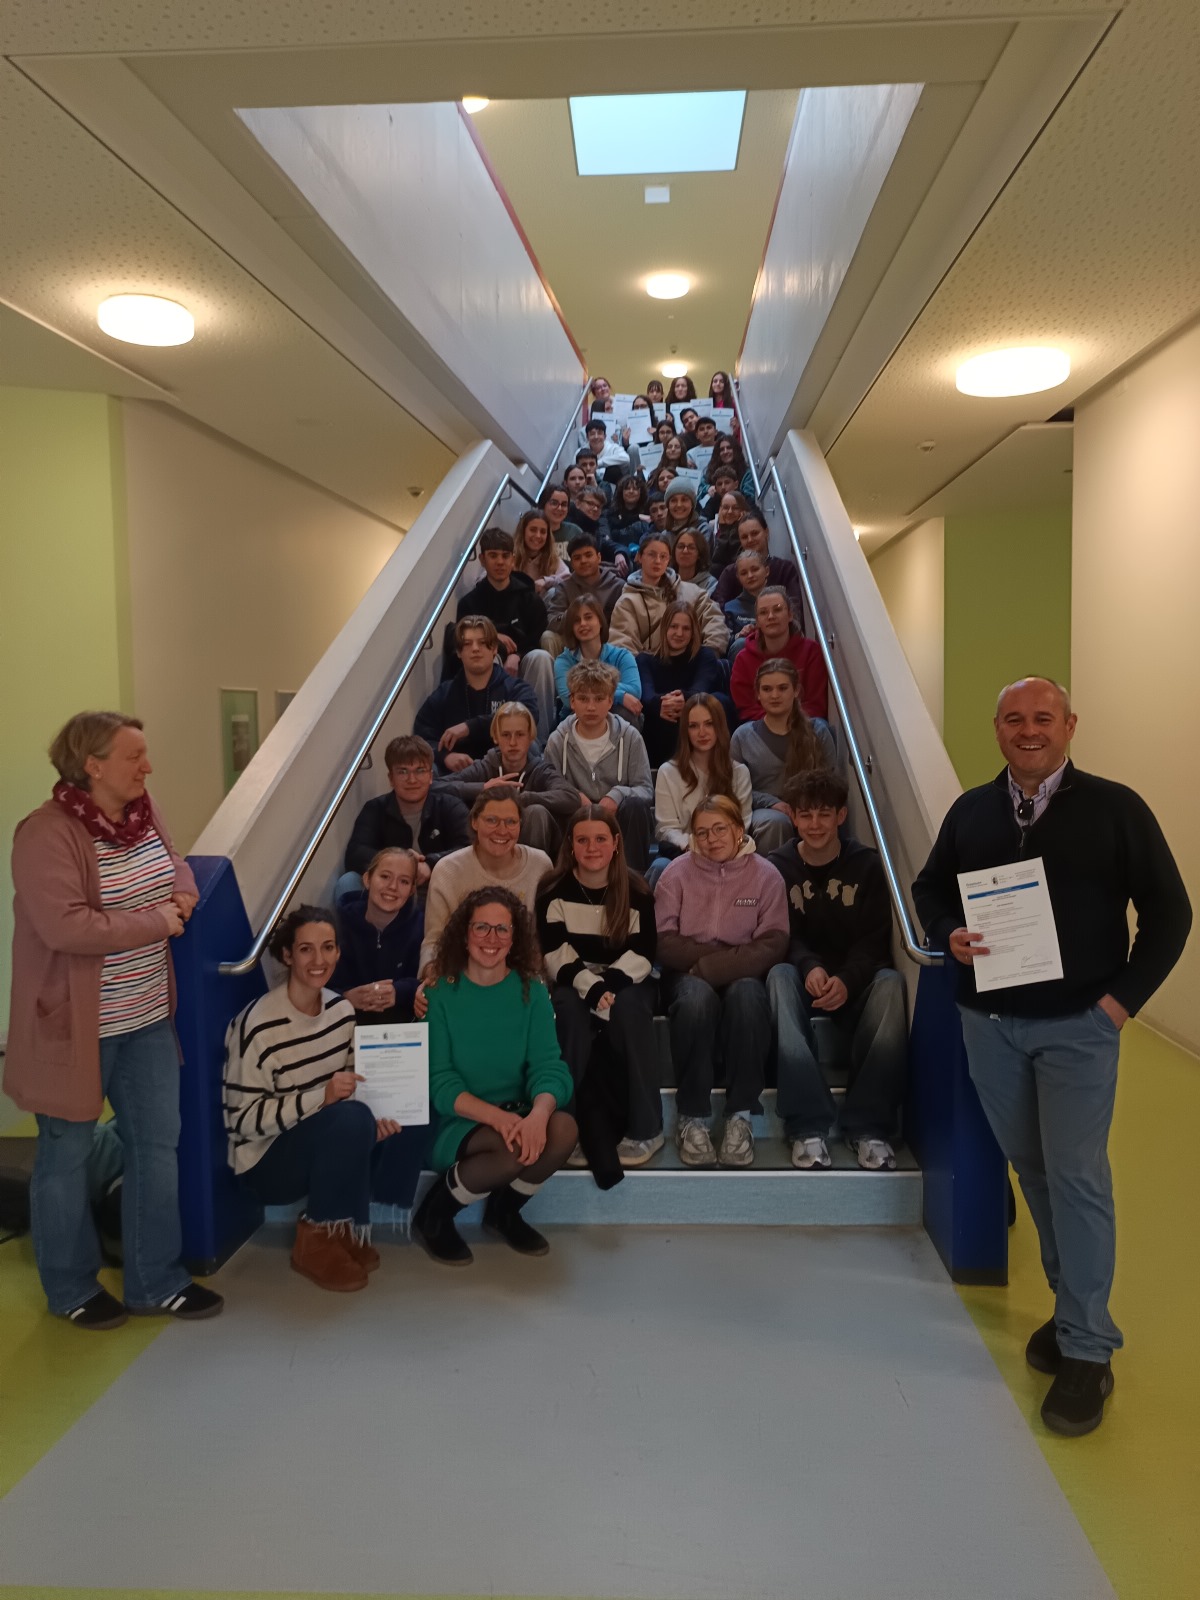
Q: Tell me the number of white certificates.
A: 12